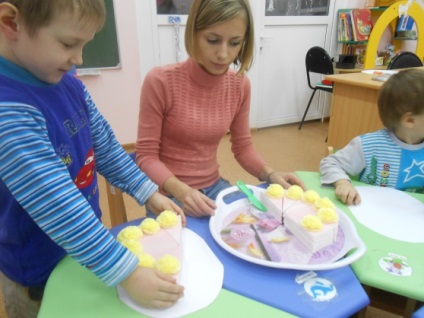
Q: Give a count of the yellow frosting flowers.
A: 12